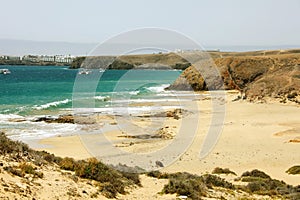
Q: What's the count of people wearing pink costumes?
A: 0